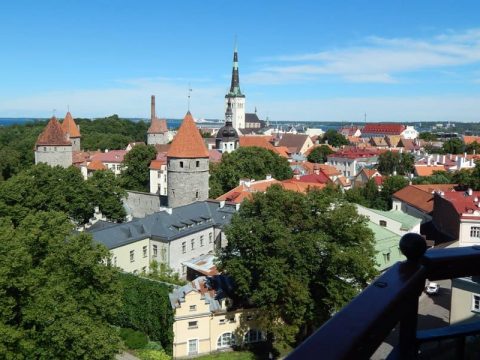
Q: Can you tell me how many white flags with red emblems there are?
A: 0